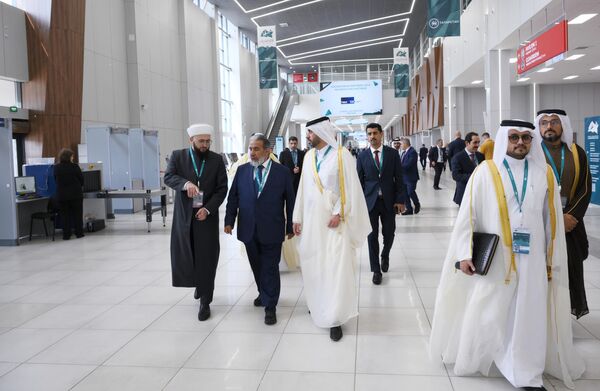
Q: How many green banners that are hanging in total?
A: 3